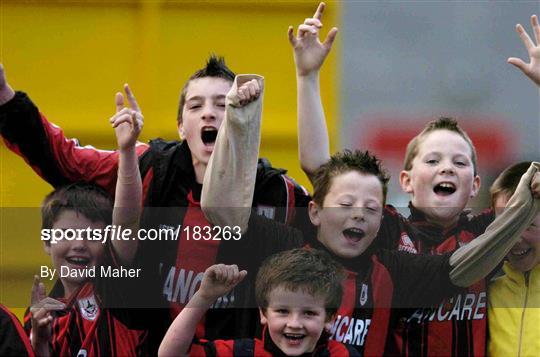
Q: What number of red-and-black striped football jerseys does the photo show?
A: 5